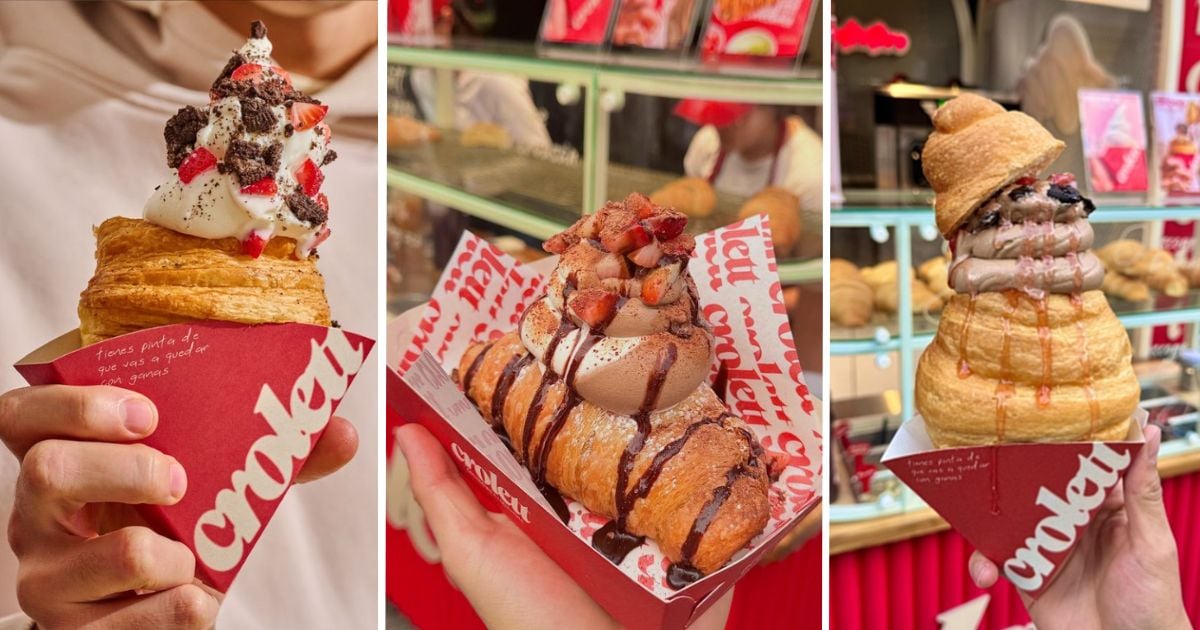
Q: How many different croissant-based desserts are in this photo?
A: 3